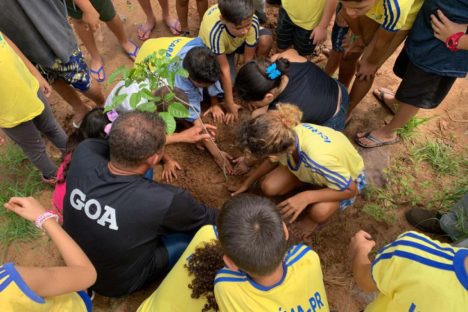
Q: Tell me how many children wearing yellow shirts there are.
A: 10